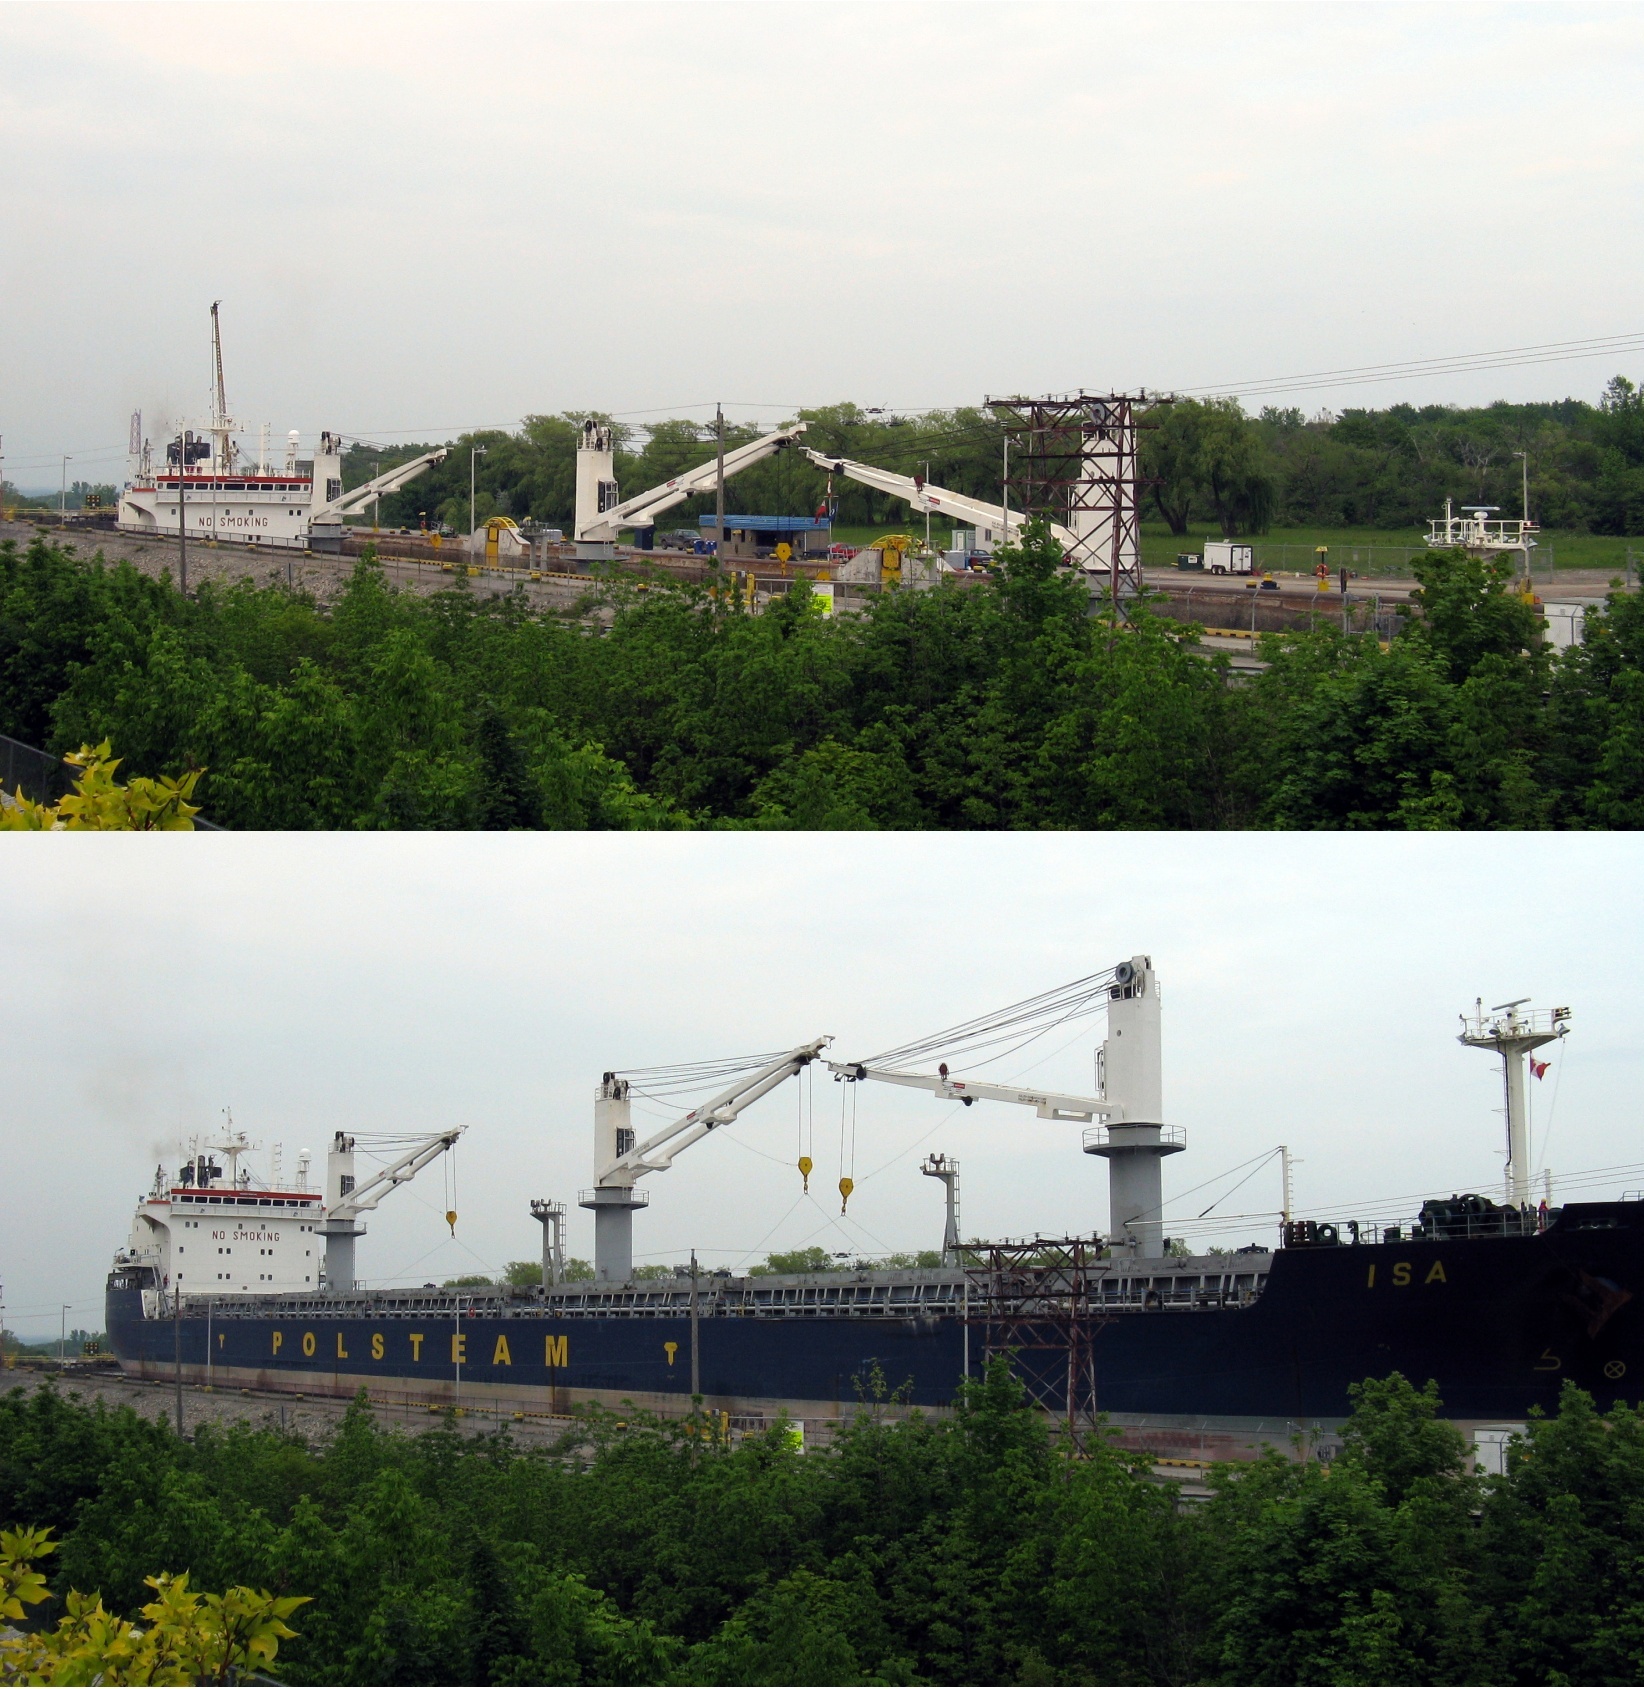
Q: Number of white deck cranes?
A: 6